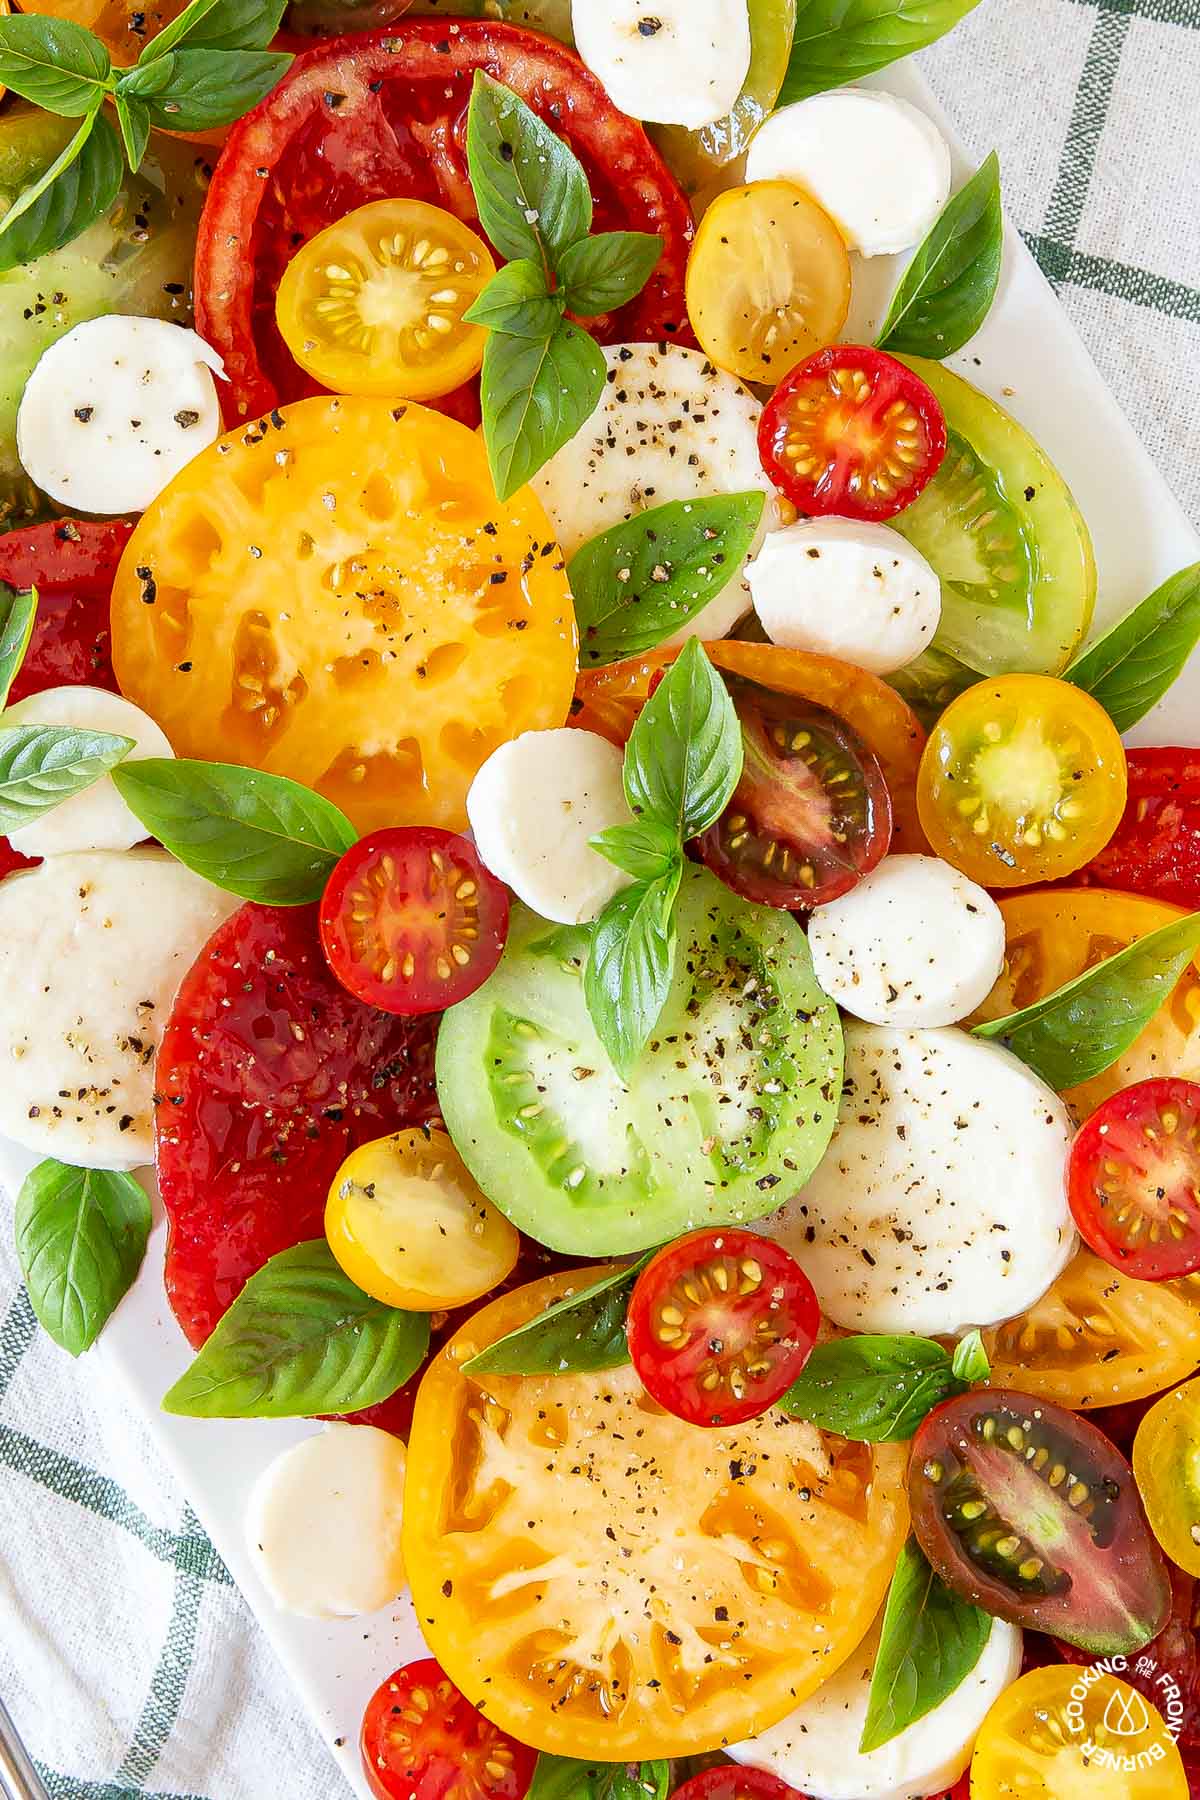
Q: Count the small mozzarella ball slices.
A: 8